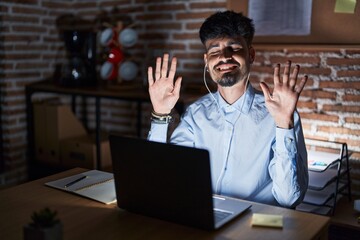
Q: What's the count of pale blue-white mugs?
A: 4